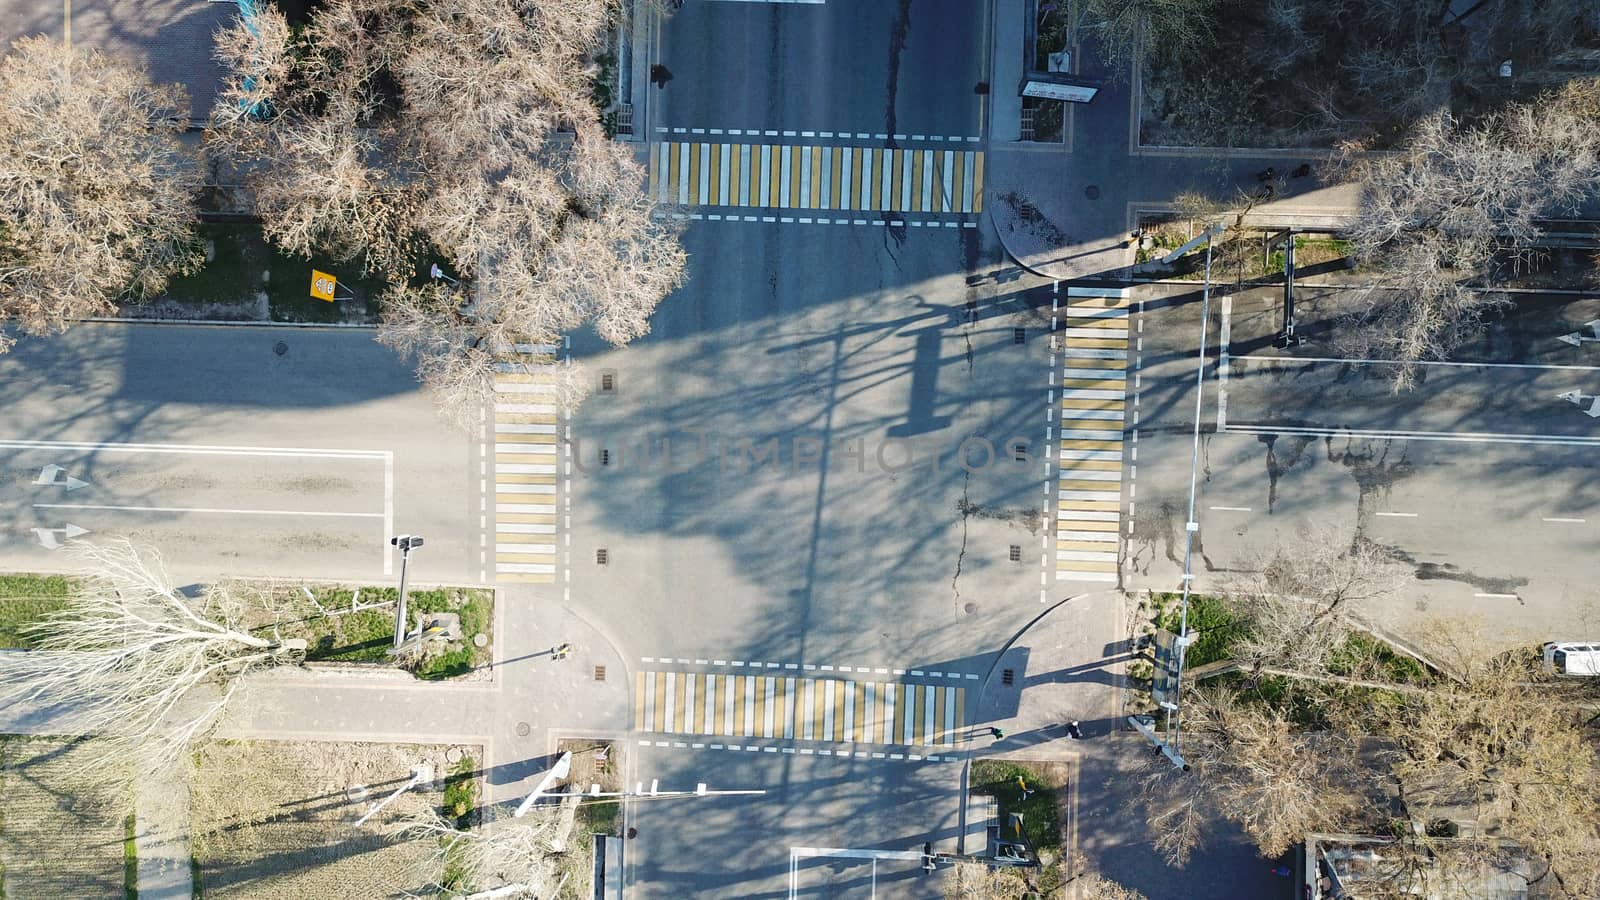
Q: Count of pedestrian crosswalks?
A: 4